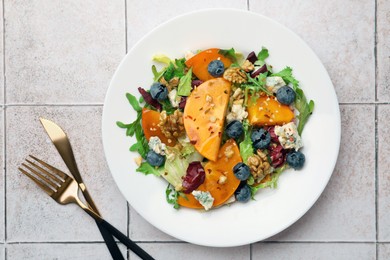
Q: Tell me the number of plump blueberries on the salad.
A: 9